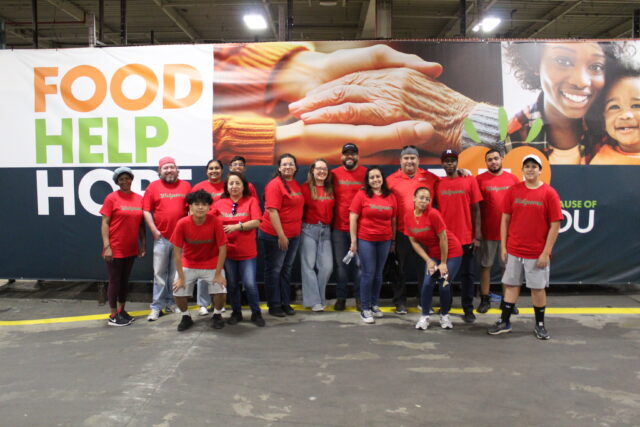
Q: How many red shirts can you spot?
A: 15